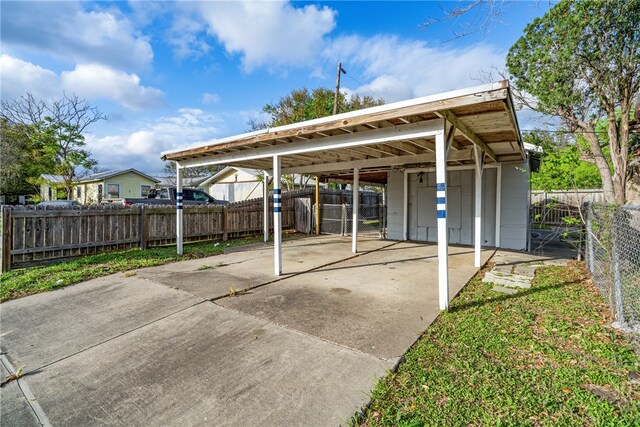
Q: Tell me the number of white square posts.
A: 6